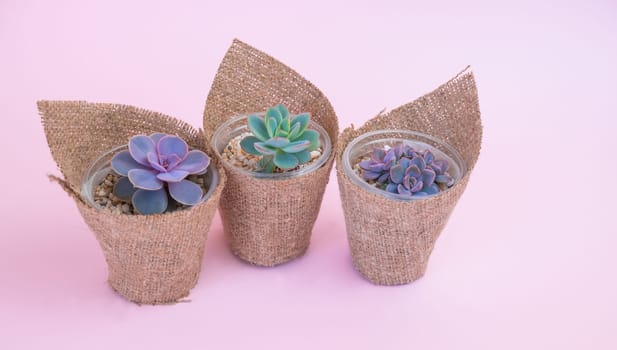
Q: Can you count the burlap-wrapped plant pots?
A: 3